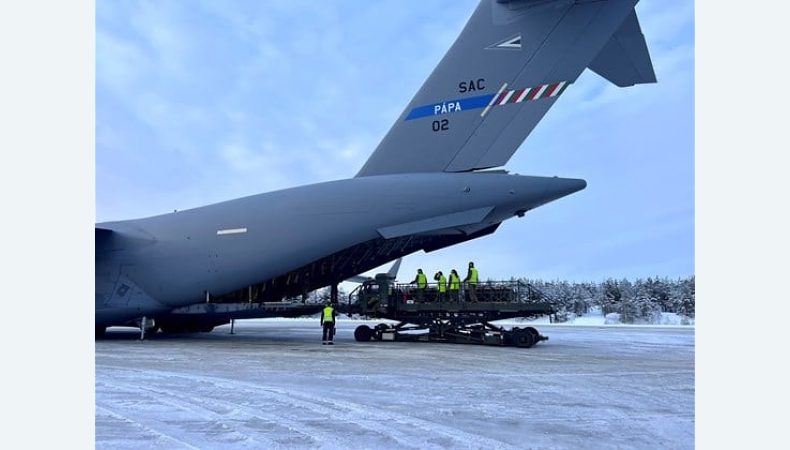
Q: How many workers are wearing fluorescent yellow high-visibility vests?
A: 5